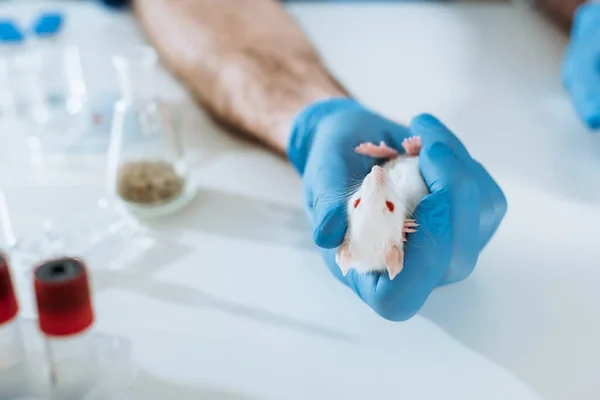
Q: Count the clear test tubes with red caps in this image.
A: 2